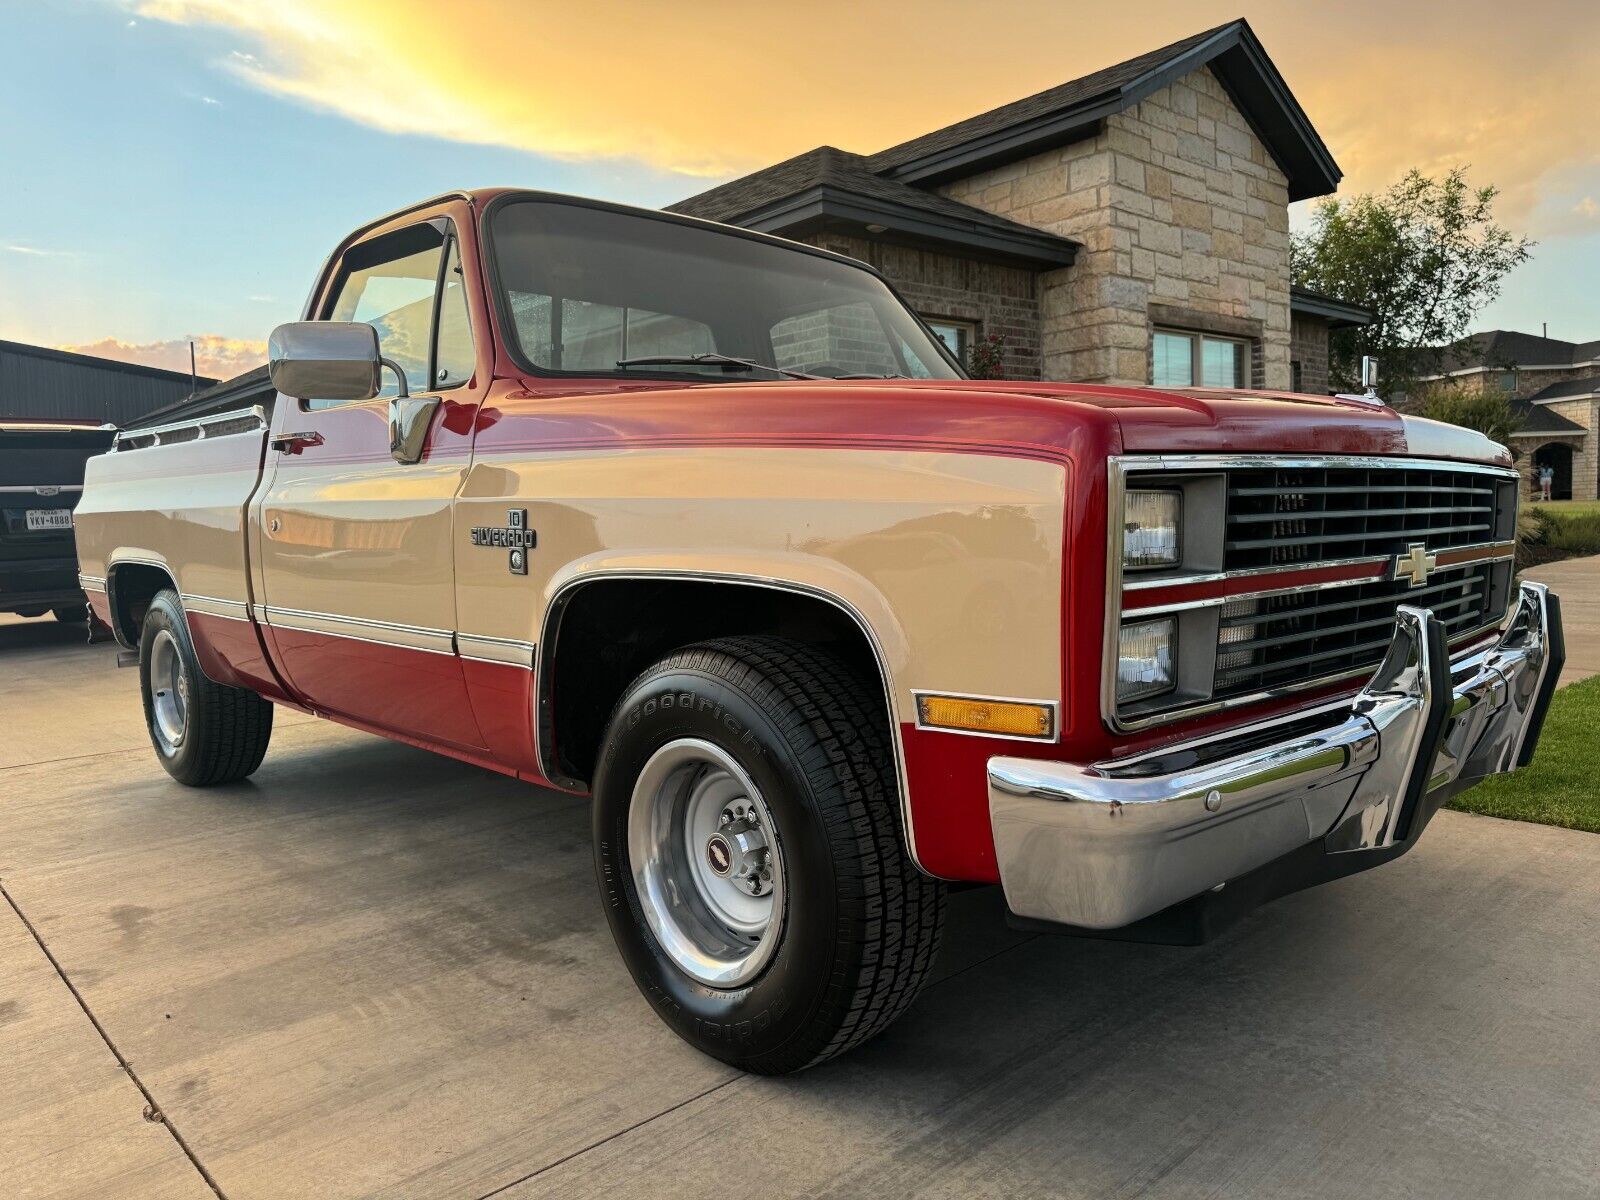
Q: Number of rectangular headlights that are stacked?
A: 2